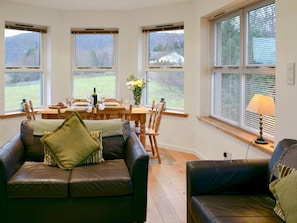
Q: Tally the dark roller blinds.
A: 3